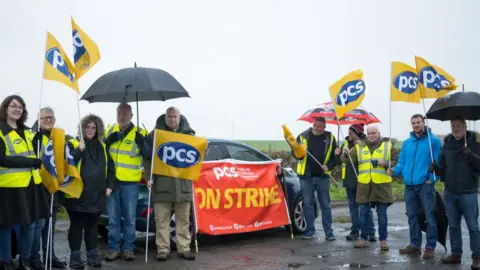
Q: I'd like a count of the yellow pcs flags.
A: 8